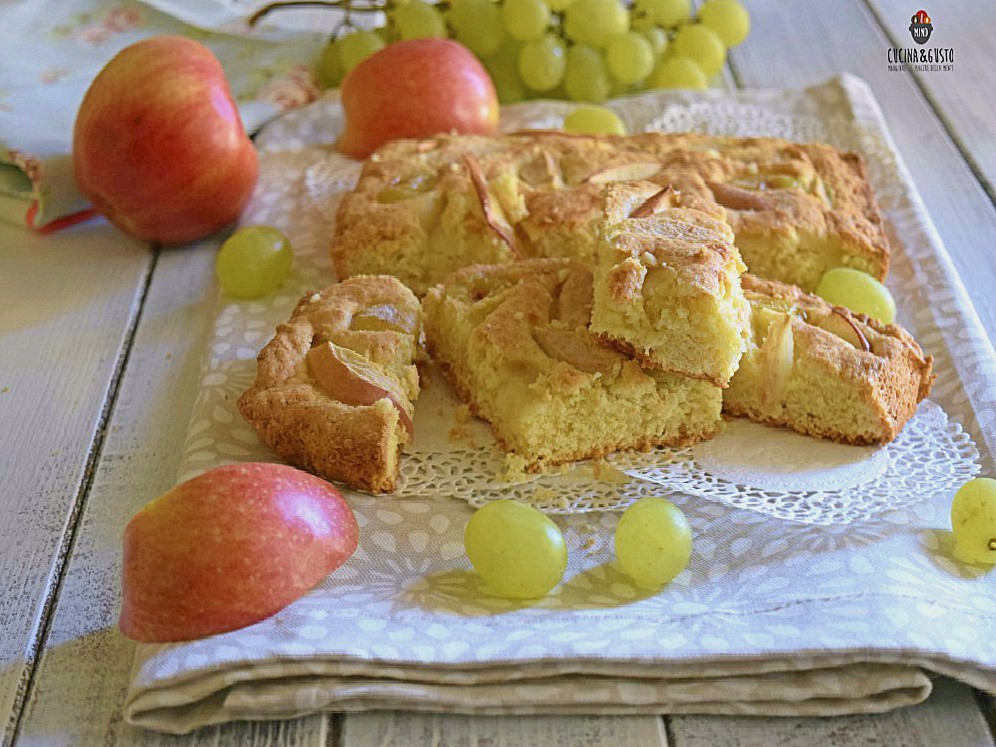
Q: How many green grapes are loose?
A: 6